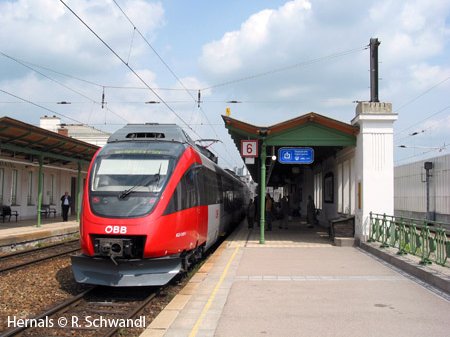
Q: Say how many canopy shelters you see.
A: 2